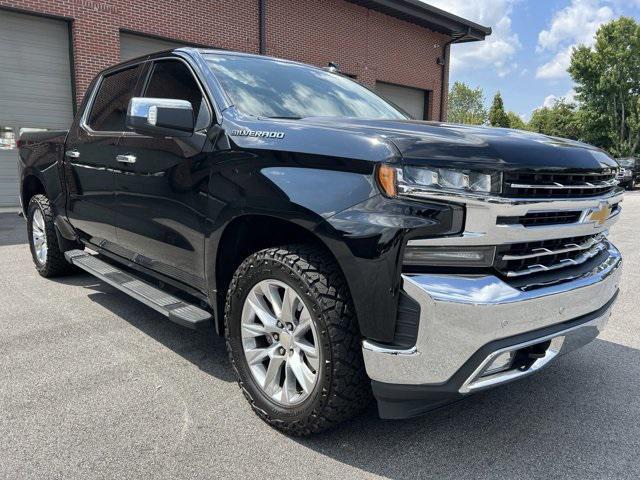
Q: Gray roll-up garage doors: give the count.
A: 3